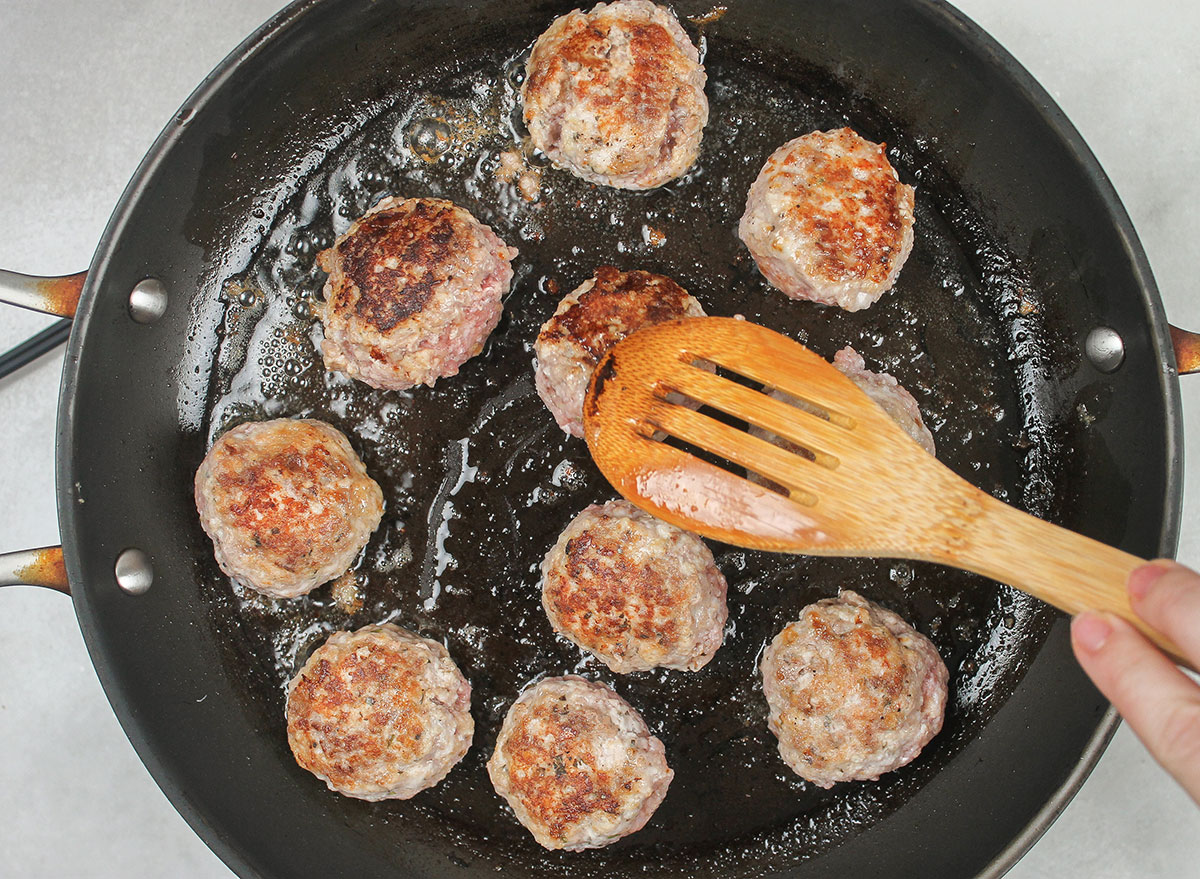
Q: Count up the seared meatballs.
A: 10